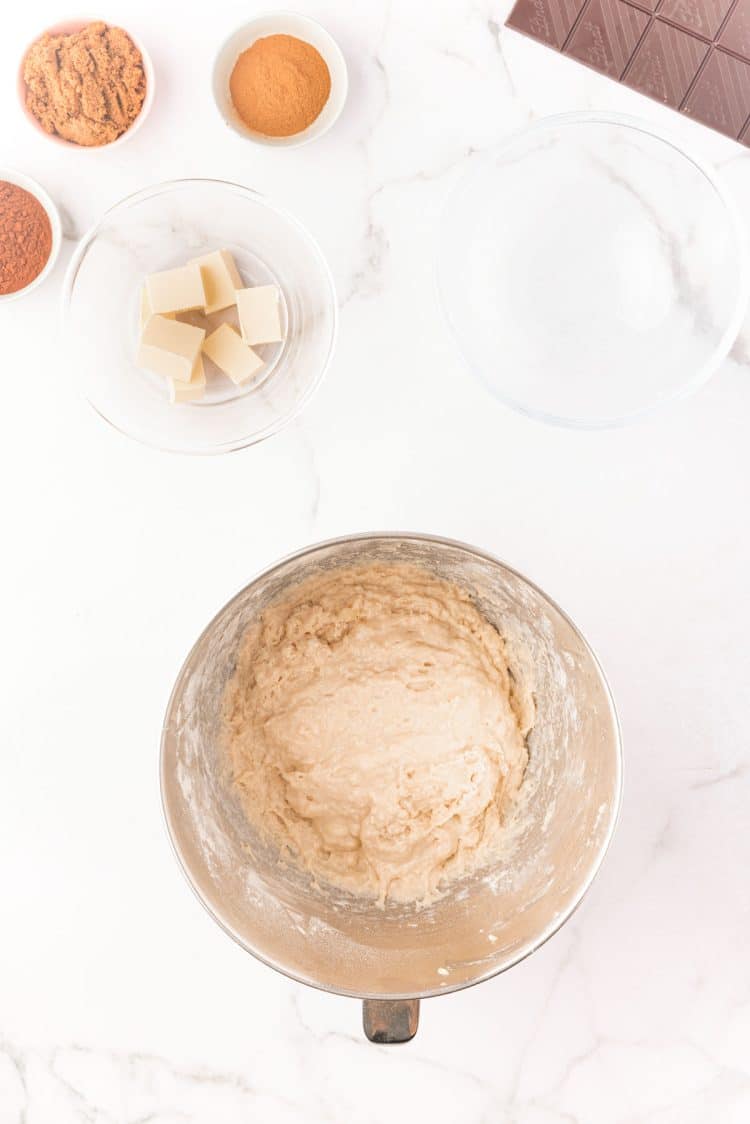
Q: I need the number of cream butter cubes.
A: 7